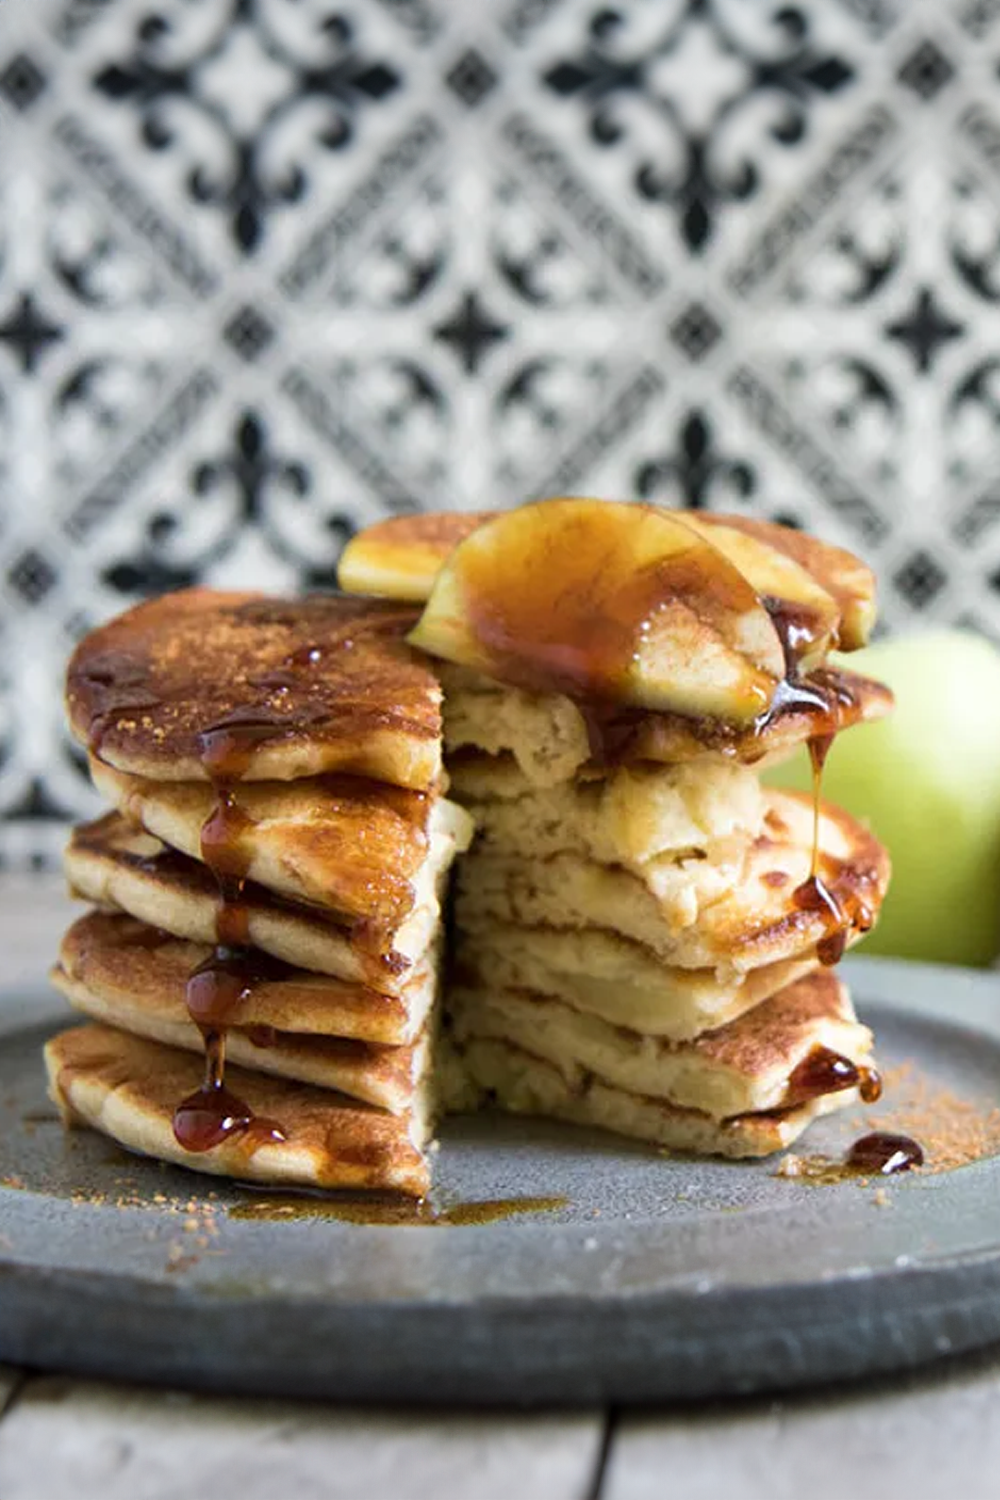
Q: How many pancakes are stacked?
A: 6